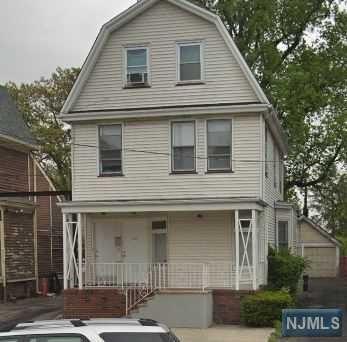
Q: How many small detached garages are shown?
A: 1